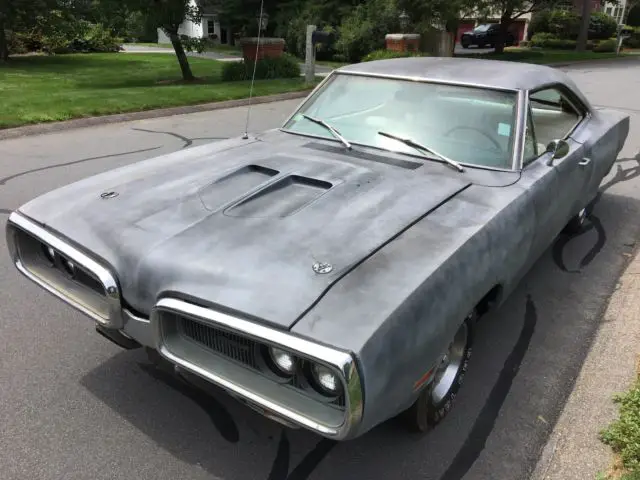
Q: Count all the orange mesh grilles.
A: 0